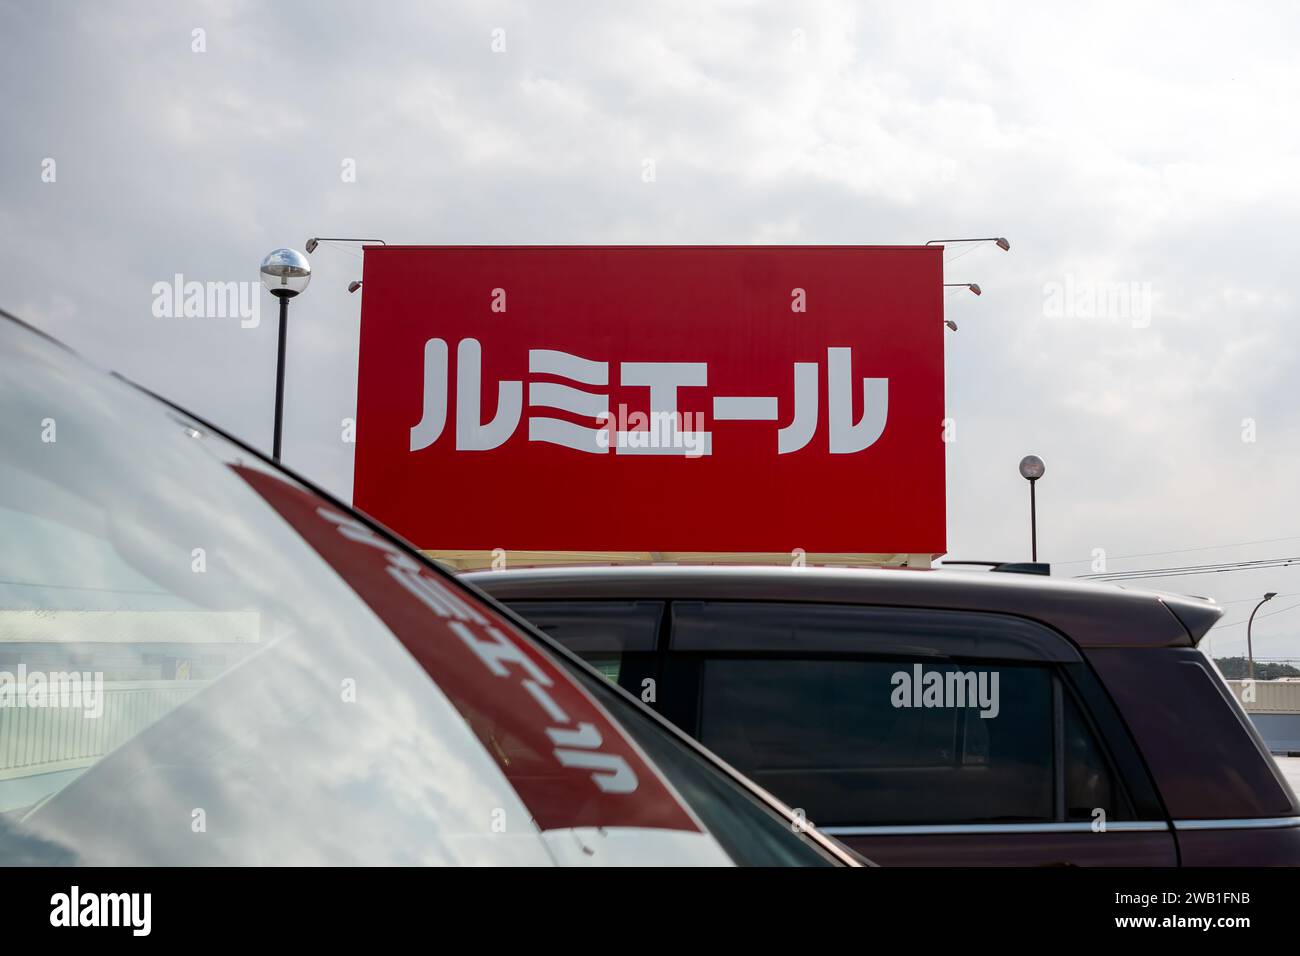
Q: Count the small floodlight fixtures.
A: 5